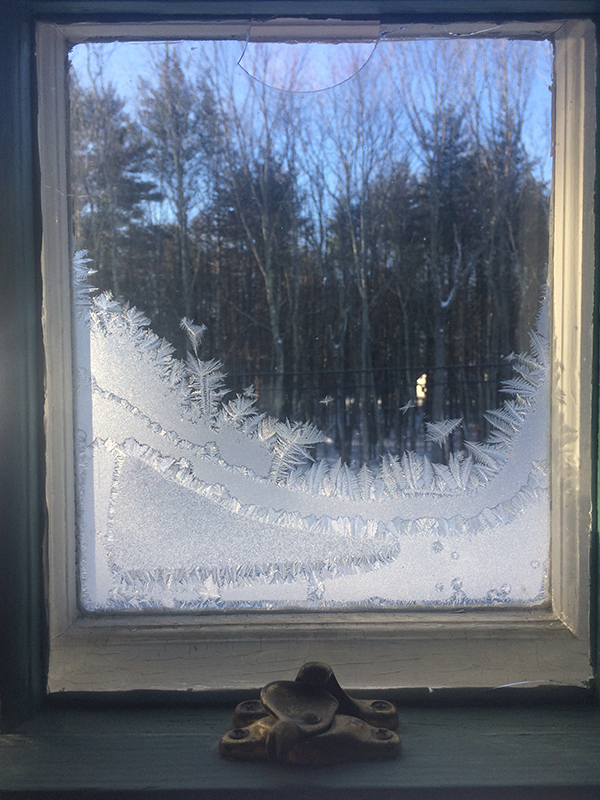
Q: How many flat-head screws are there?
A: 0